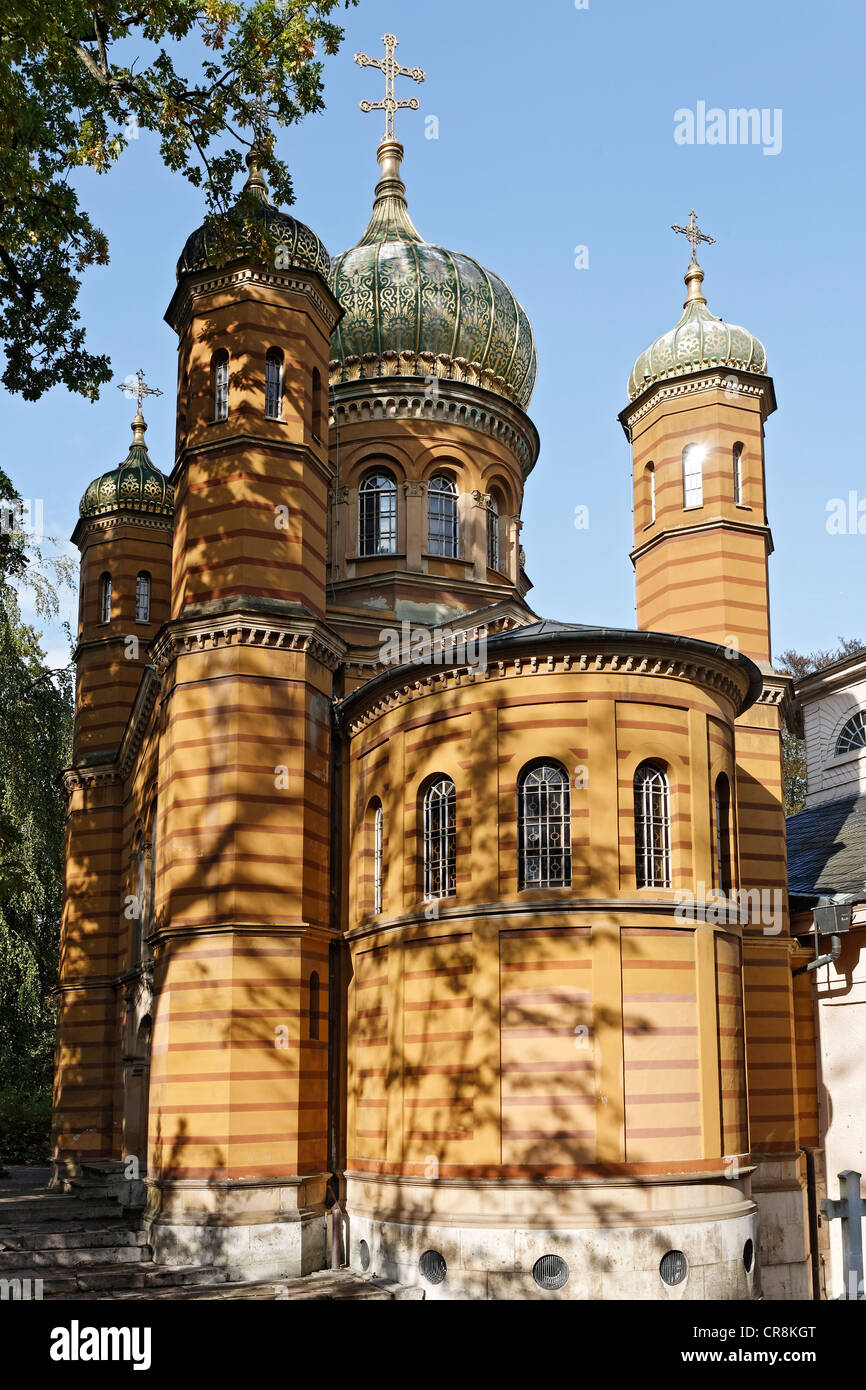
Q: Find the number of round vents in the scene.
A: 5